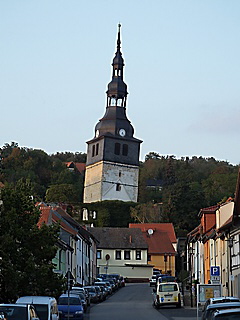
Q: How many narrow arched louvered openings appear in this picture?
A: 4